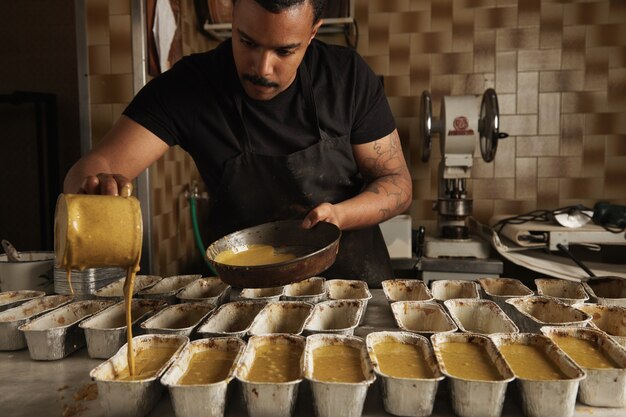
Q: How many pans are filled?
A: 8